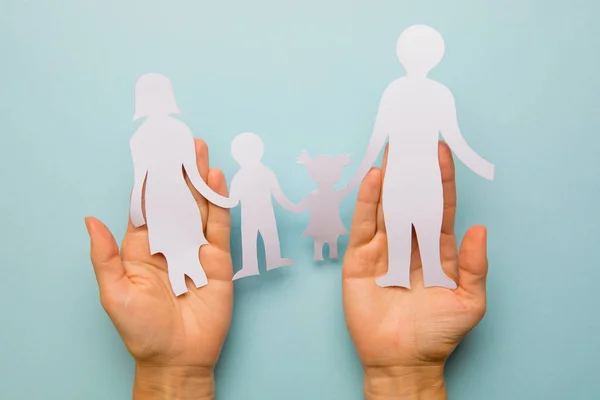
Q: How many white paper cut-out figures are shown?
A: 4